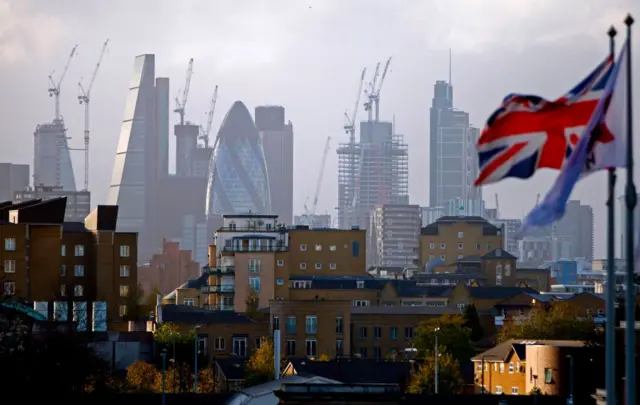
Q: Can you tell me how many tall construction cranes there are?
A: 8